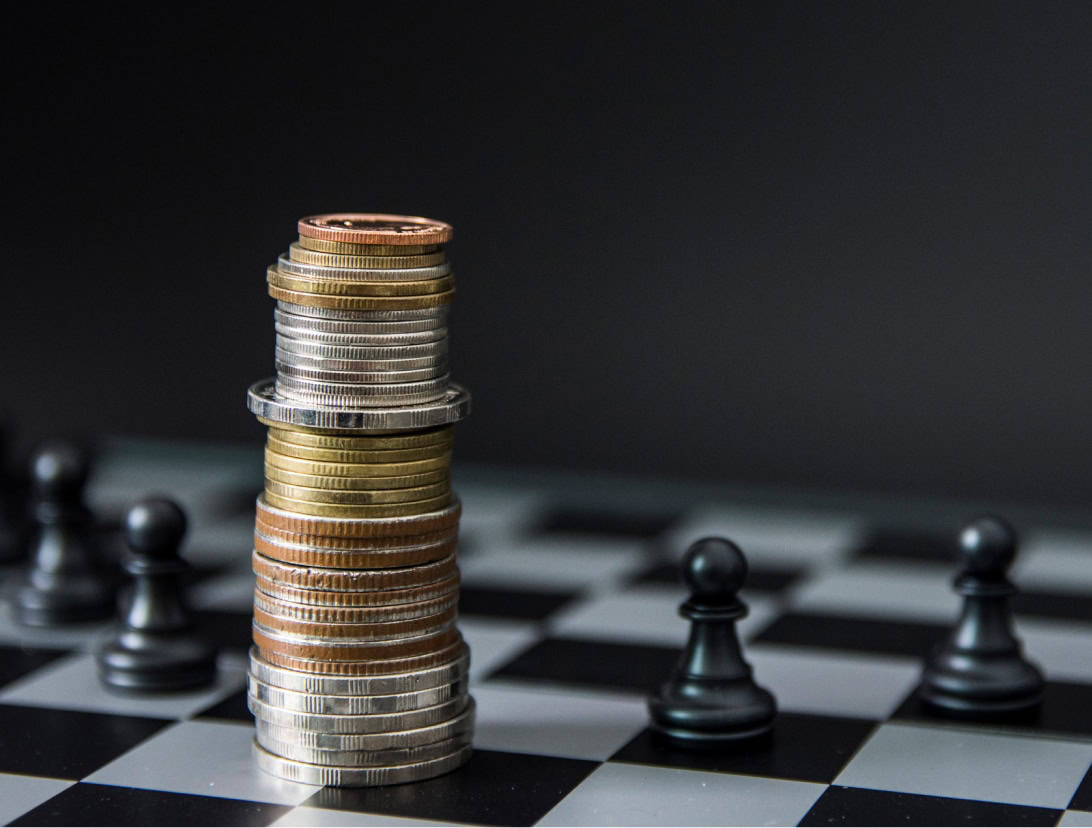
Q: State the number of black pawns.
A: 4